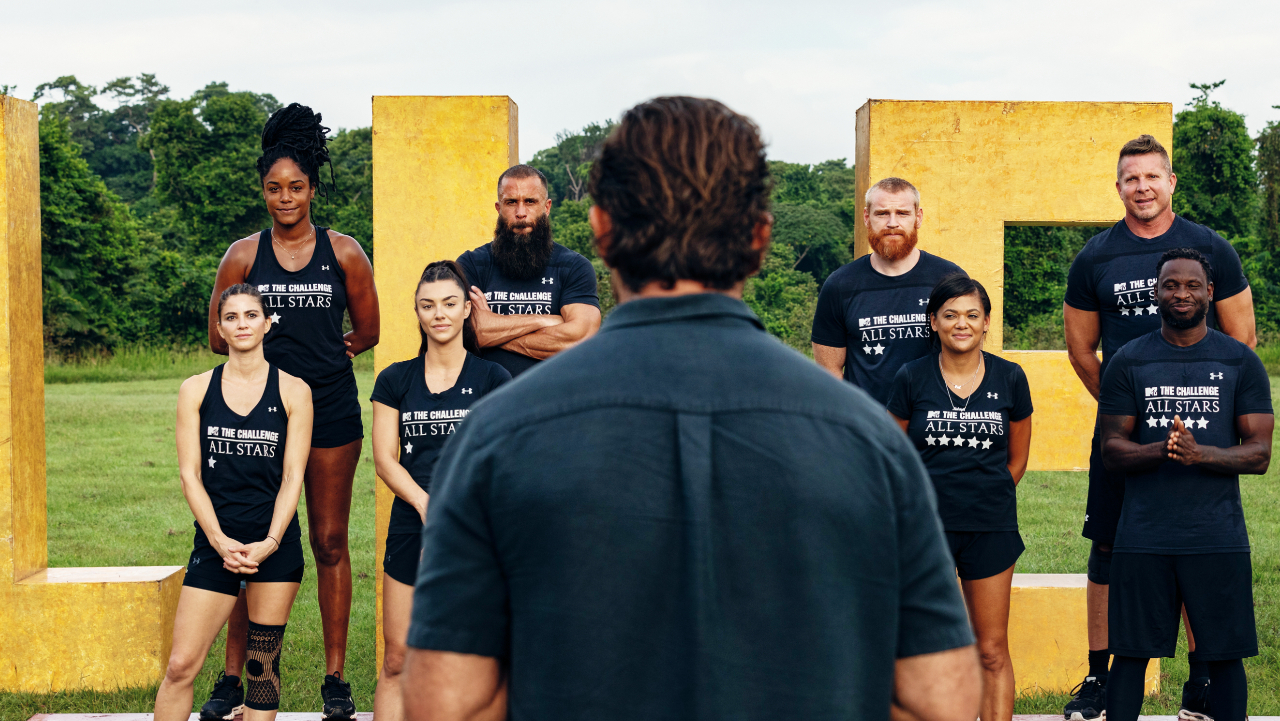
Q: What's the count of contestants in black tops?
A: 8